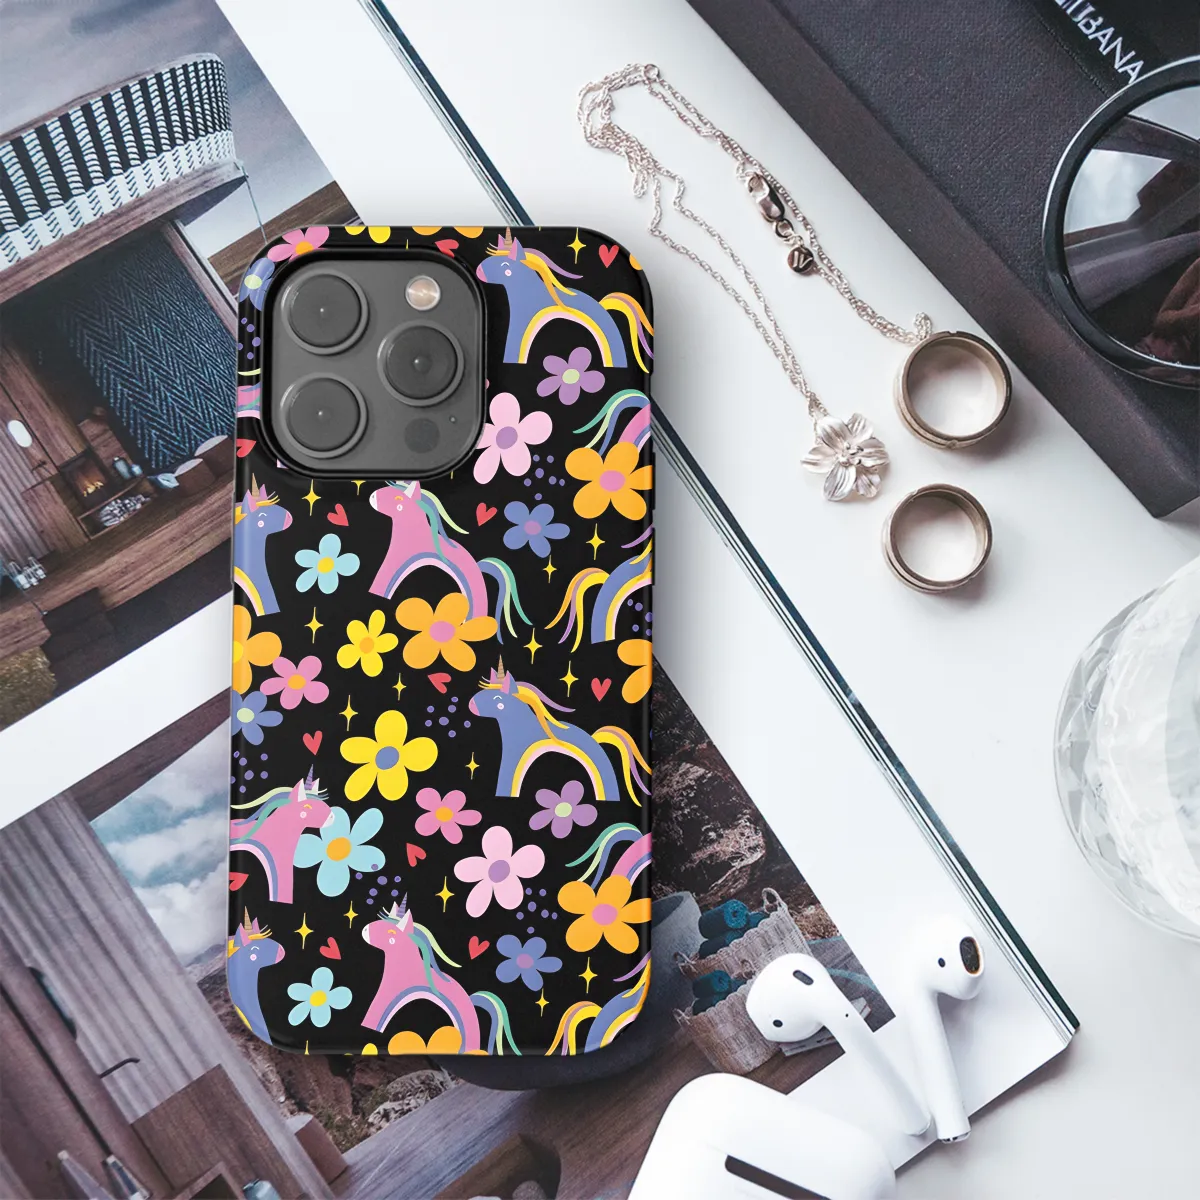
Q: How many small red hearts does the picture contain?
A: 12